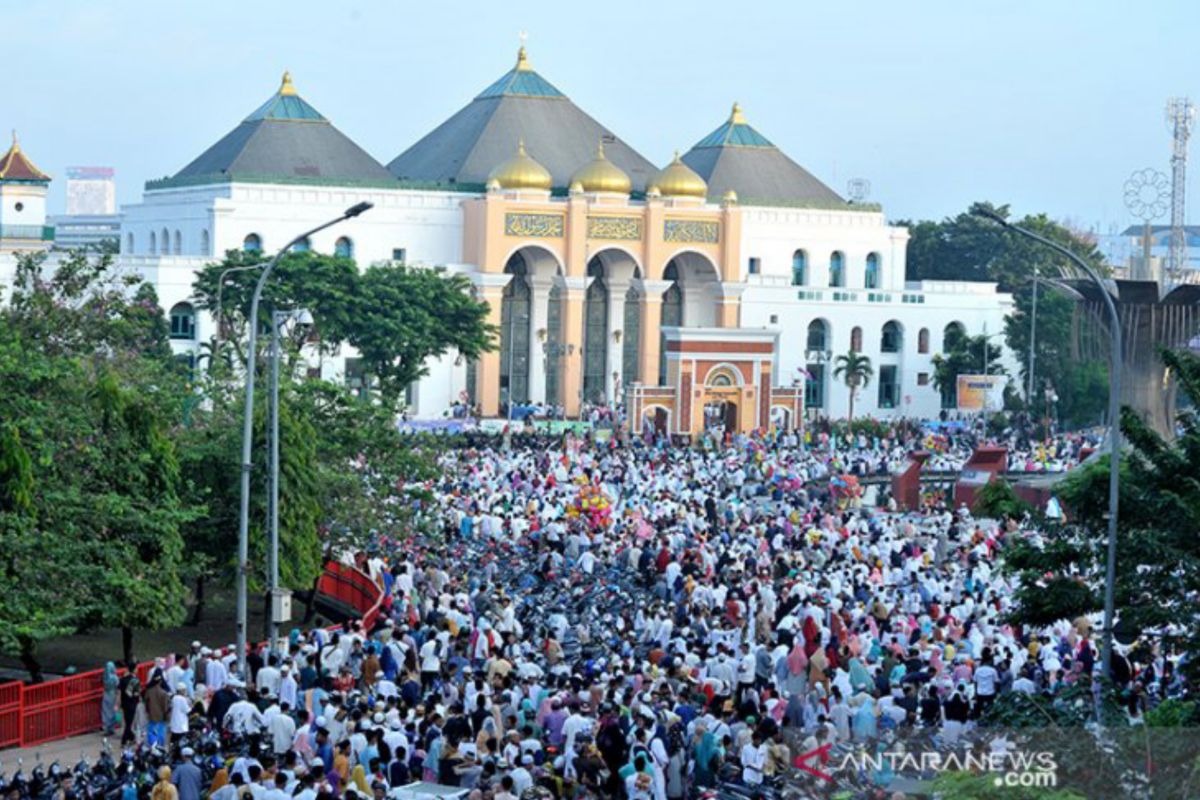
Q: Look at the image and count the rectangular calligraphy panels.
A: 3